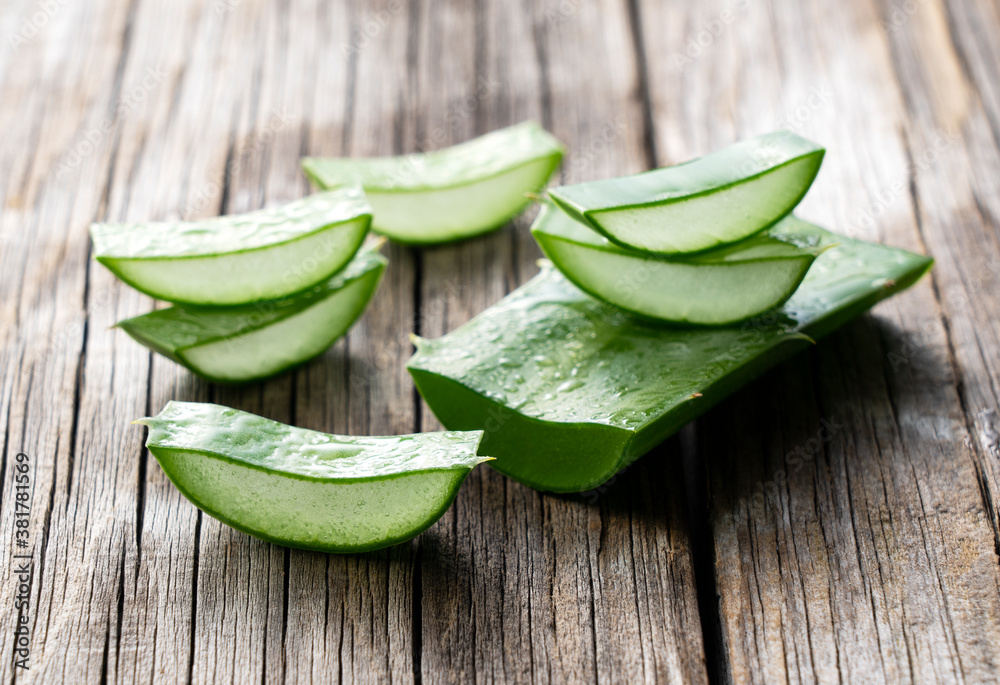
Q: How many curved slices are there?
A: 6